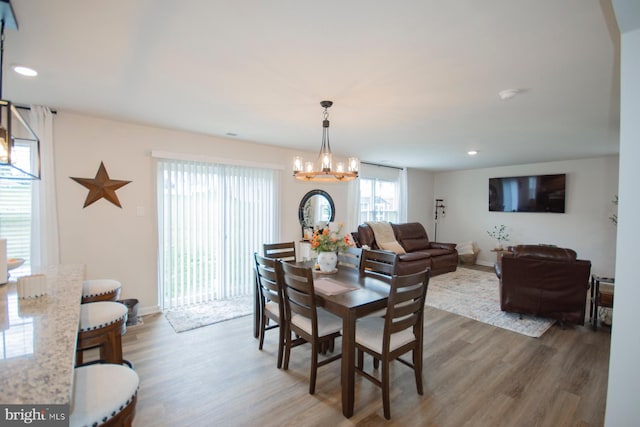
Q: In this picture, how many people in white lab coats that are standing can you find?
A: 0